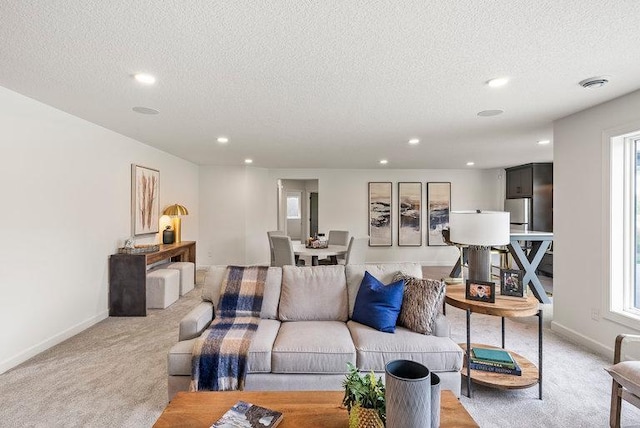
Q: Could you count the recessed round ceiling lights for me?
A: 8